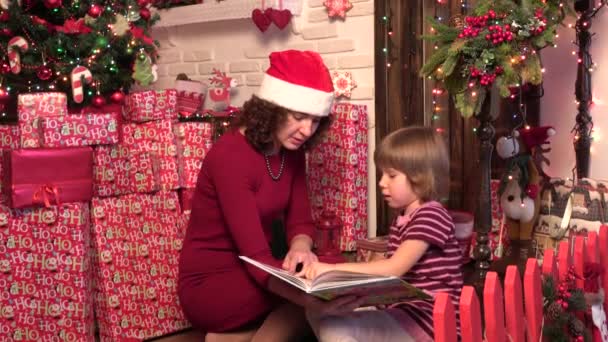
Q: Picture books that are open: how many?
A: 1